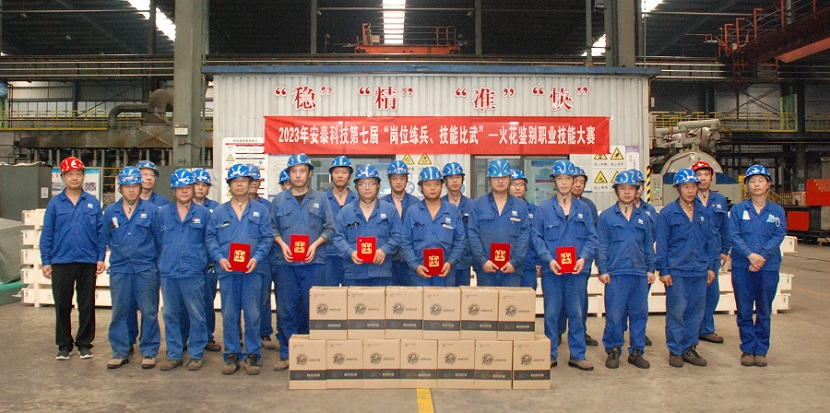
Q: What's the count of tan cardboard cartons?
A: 13